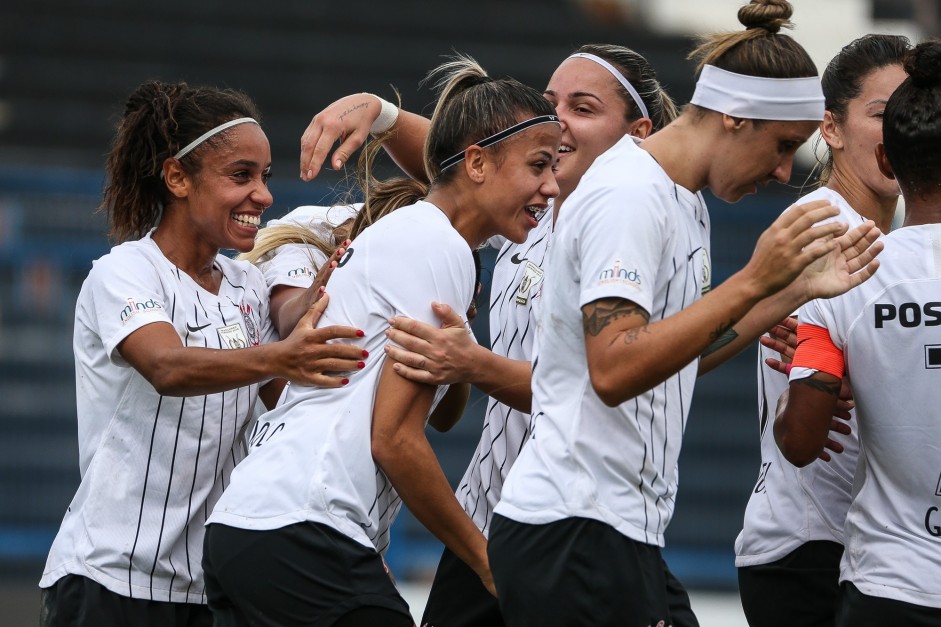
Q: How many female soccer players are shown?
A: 7